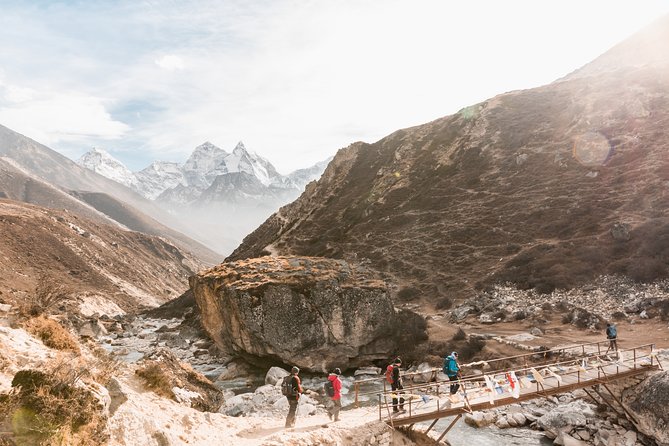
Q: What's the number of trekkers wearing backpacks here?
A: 5